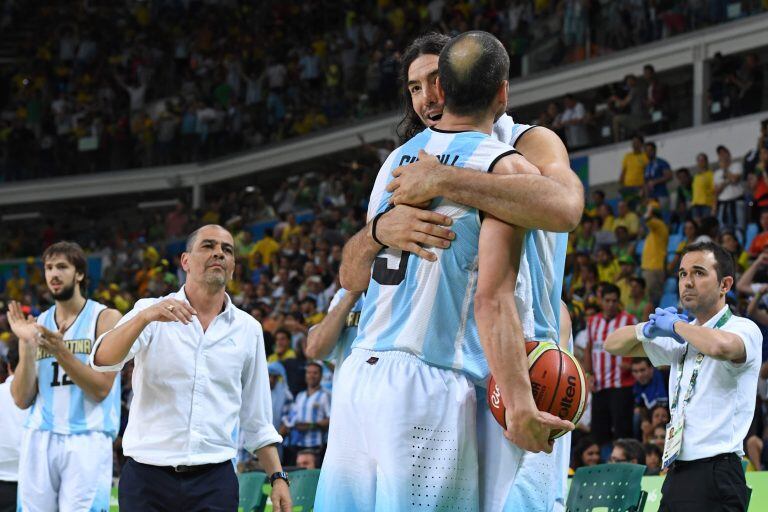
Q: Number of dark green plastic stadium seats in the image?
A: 3